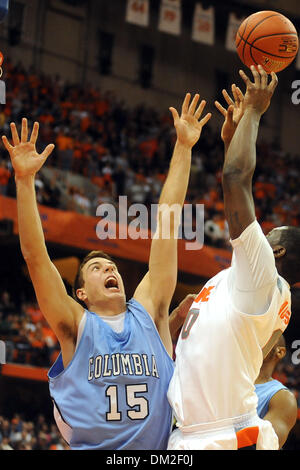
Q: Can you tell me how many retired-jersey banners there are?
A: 4